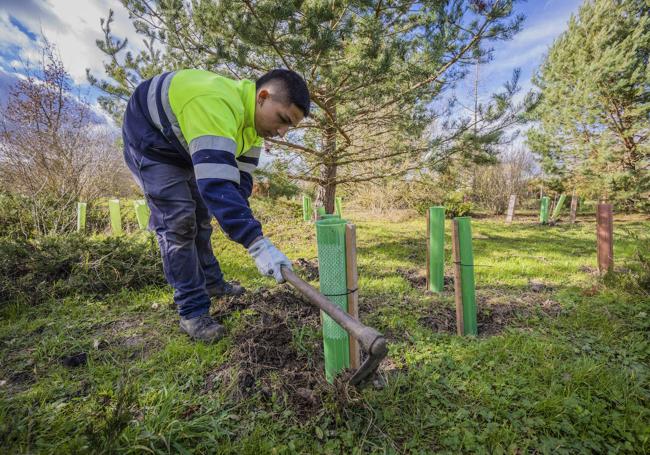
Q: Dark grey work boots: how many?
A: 2